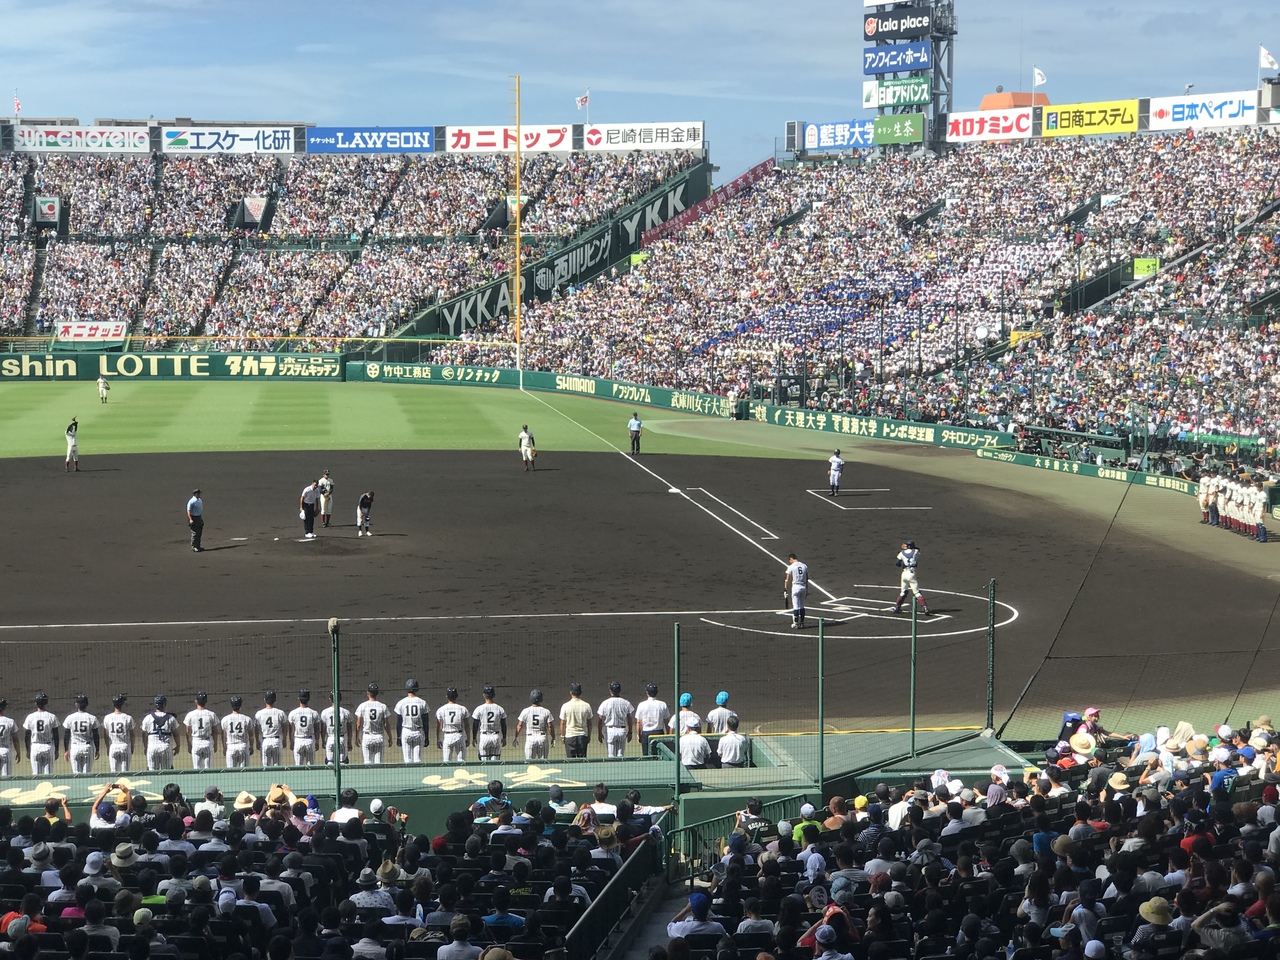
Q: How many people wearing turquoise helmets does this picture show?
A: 2